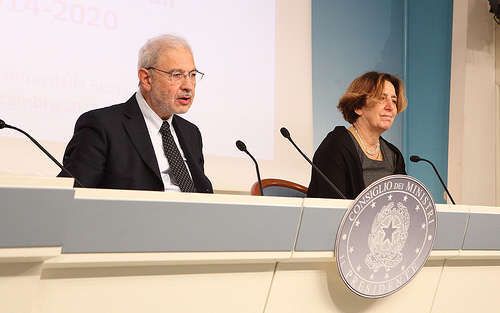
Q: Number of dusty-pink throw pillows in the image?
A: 0